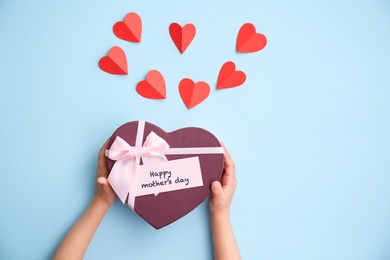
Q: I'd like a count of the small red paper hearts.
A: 7